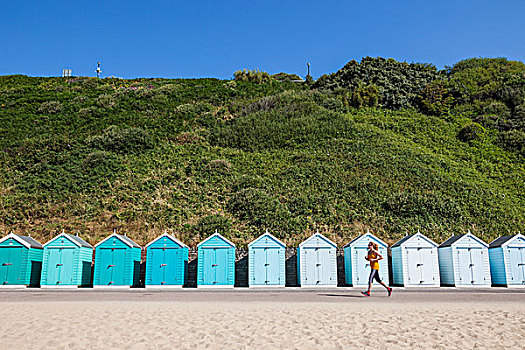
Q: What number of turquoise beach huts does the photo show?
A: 5